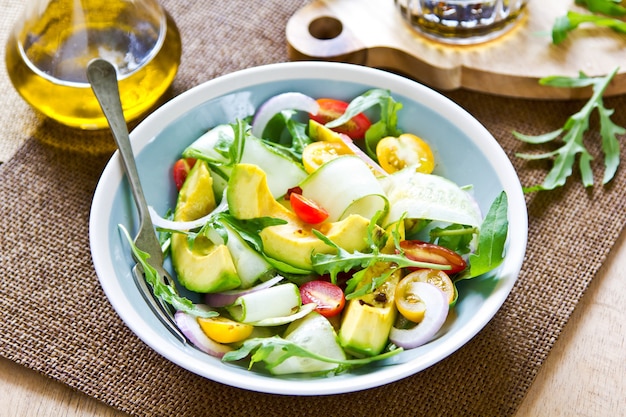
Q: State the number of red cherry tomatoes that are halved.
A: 5